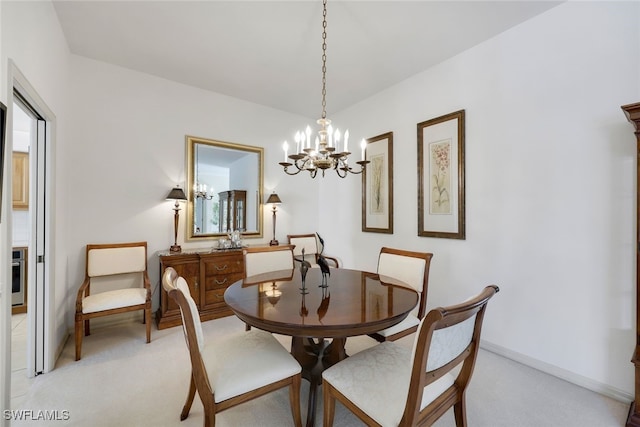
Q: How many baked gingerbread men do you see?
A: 0